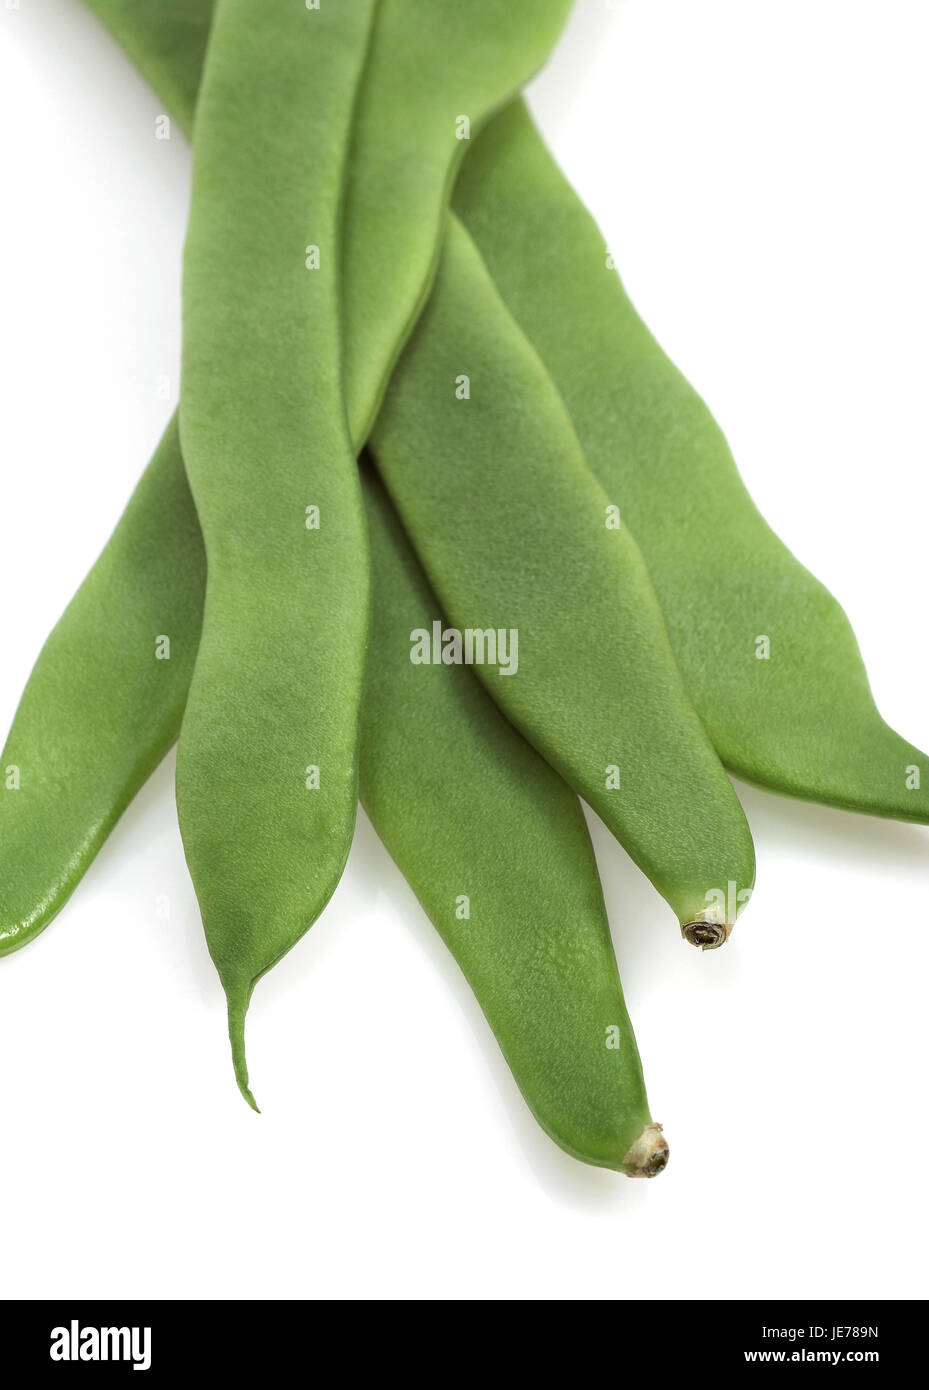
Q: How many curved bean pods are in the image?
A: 5